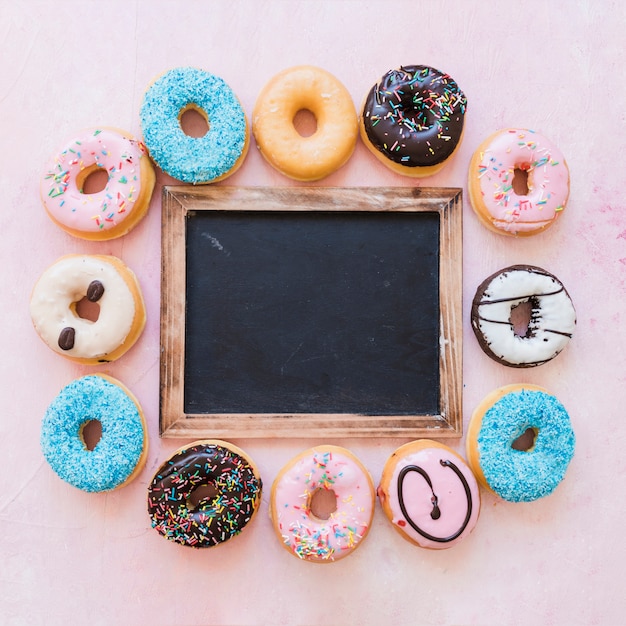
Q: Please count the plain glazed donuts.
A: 1